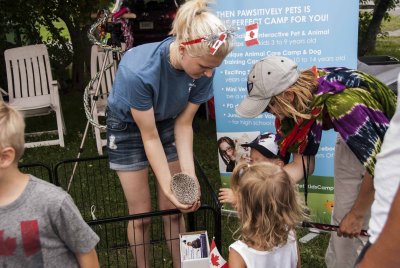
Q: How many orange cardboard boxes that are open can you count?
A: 0